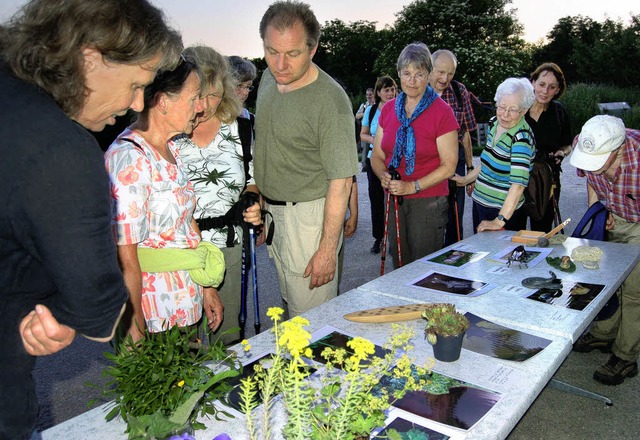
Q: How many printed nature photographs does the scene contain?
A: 9